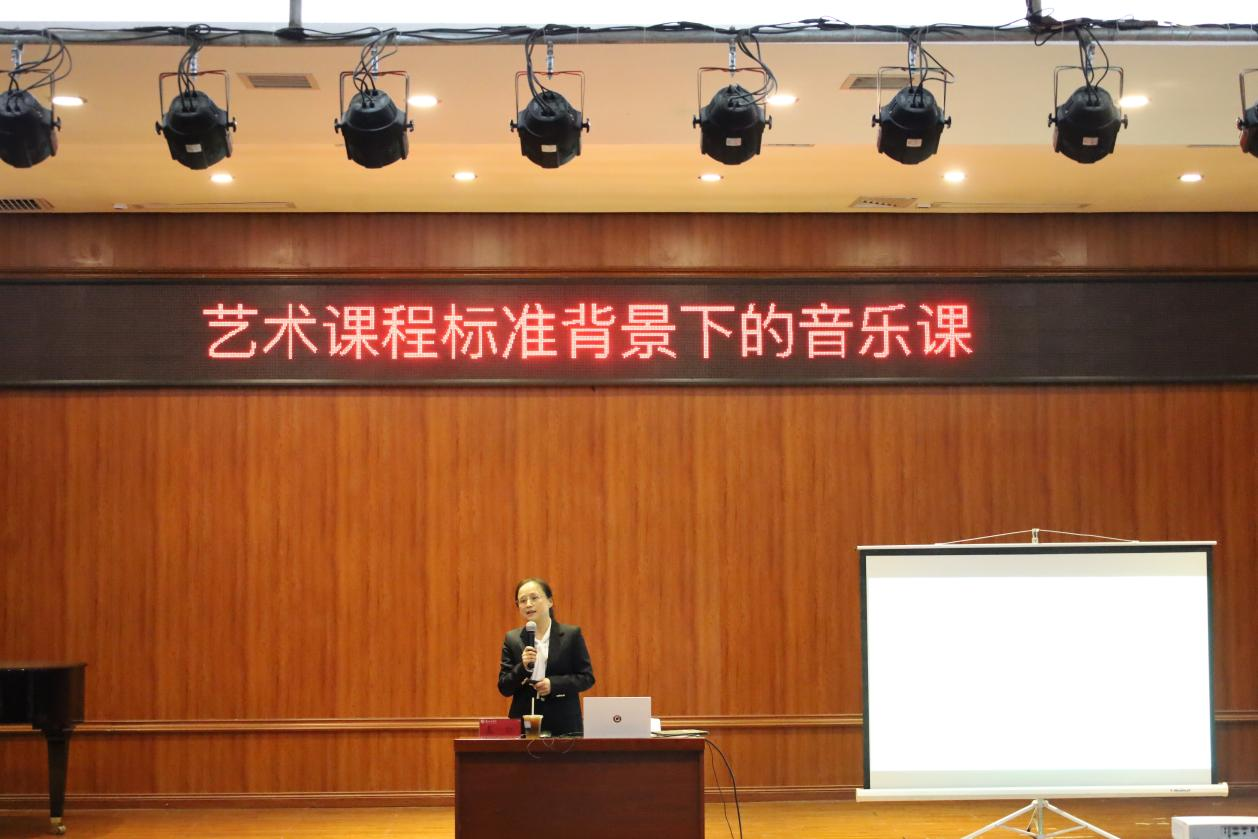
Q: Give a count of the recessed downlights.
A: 9